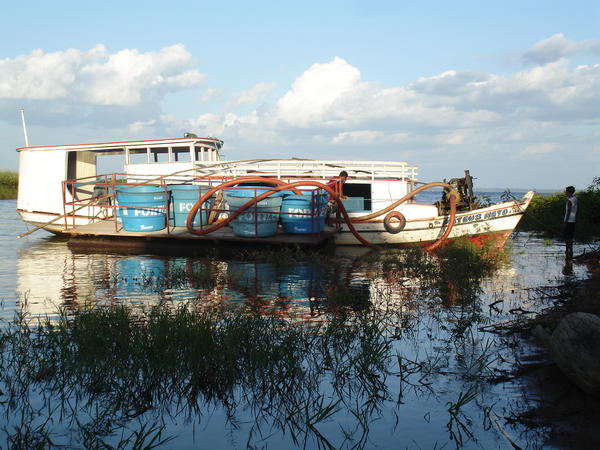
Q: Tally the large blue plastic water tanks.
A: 4